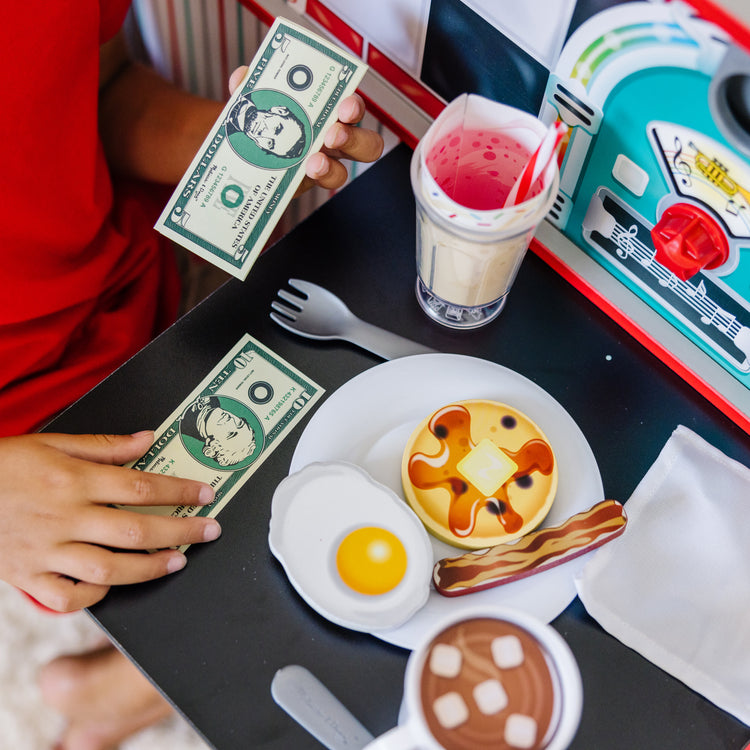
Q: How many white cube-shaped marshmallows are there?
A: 5